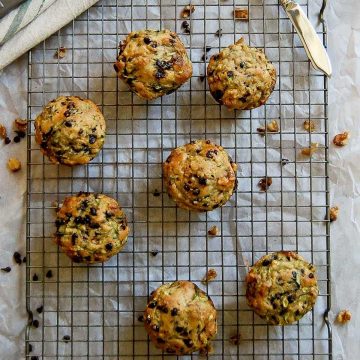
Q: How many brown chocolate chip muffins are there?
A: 7